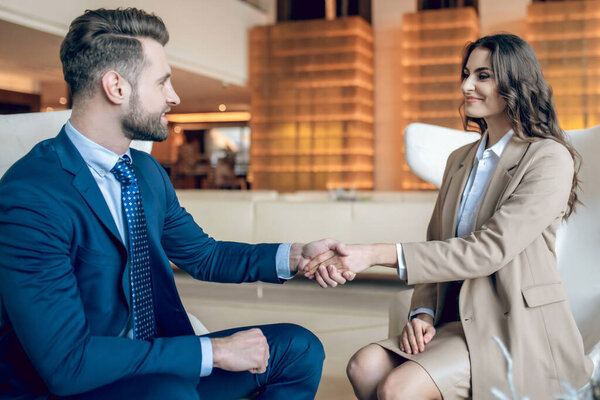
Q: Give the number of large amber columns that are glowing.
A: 3